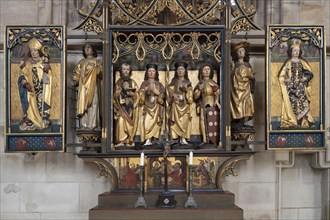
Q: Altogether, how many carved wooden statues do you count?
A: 8